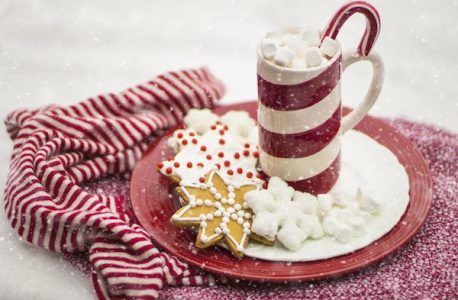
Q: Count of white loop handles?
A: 1